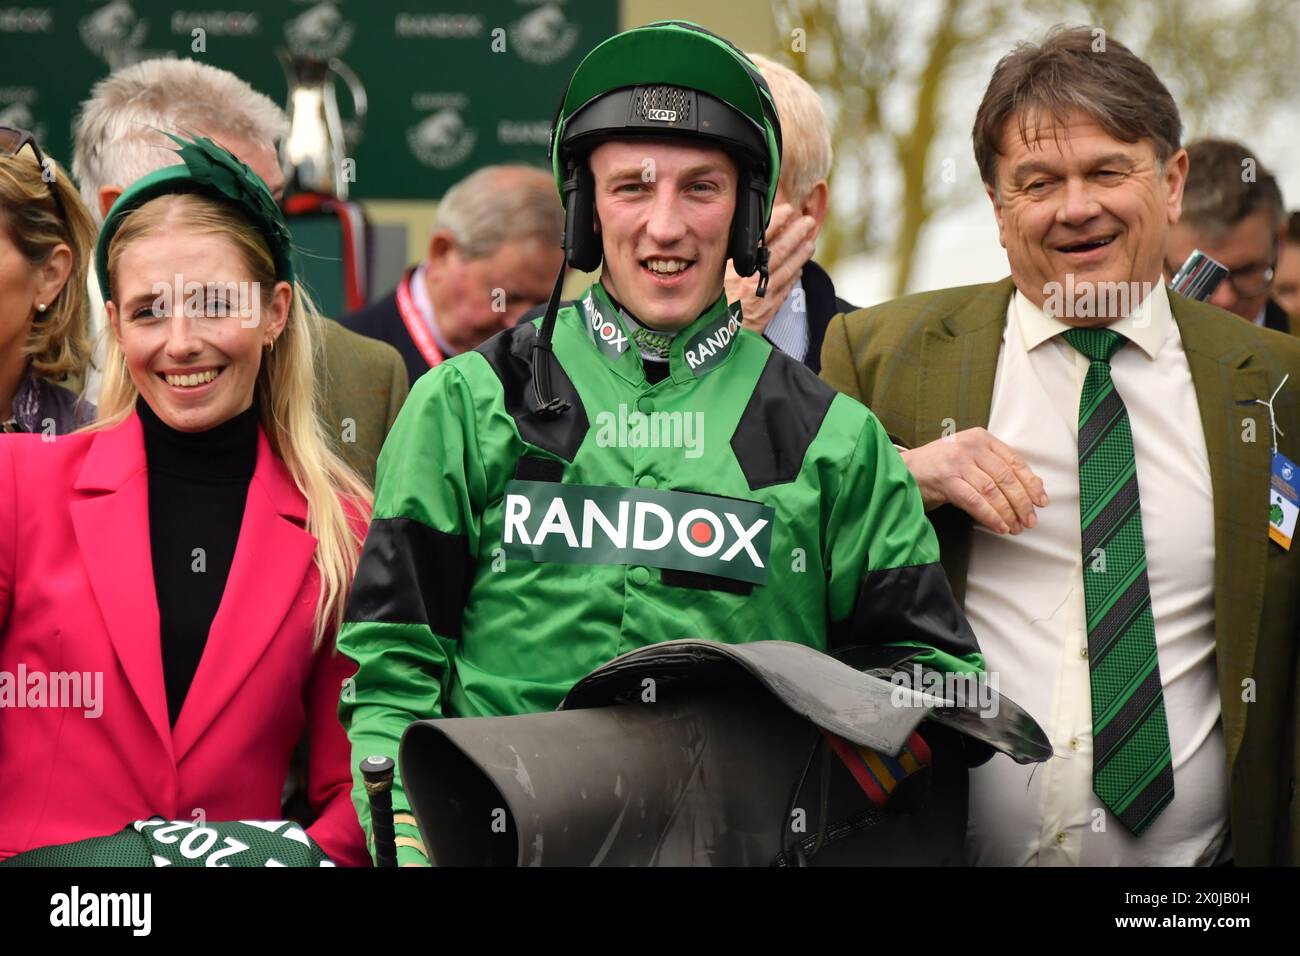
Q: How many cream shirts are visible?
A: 1